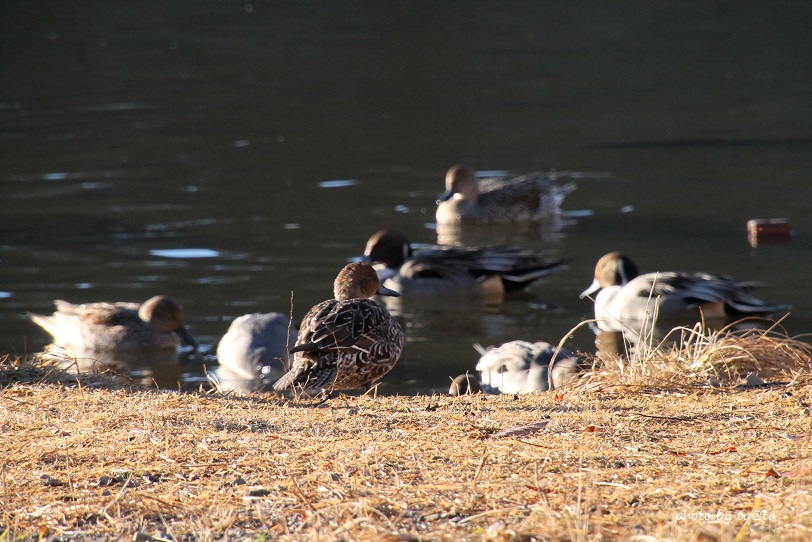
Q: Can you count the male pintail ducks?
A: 2